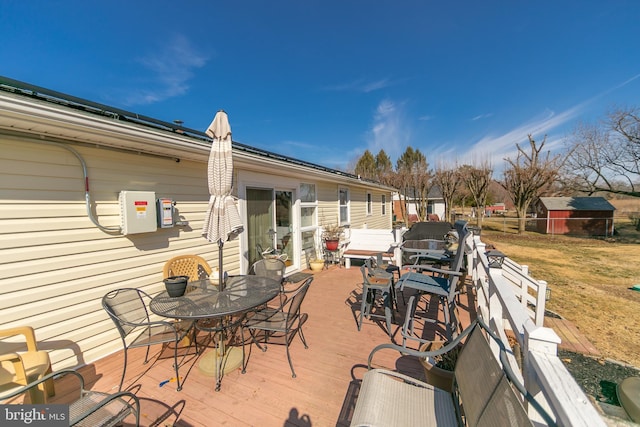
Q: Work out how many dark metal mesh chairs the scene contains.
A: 4